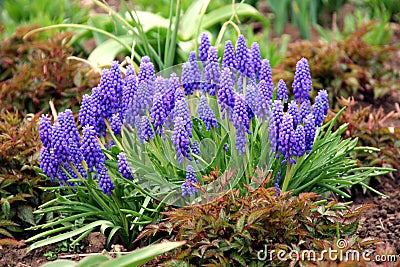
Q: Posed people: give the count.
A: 0